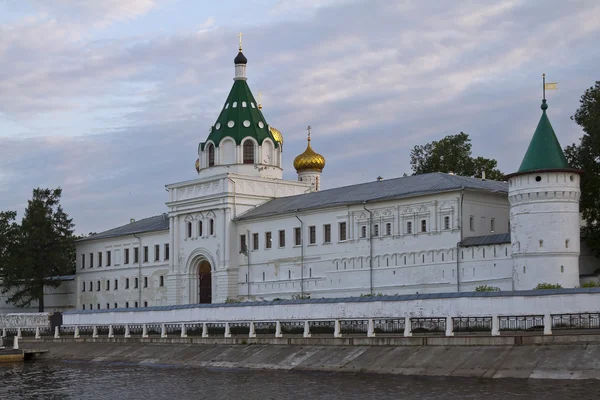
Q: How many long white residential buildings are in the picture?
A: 2